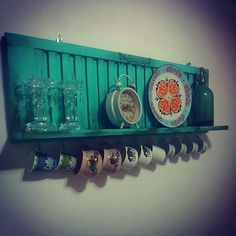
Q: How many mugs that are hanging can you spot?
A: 11